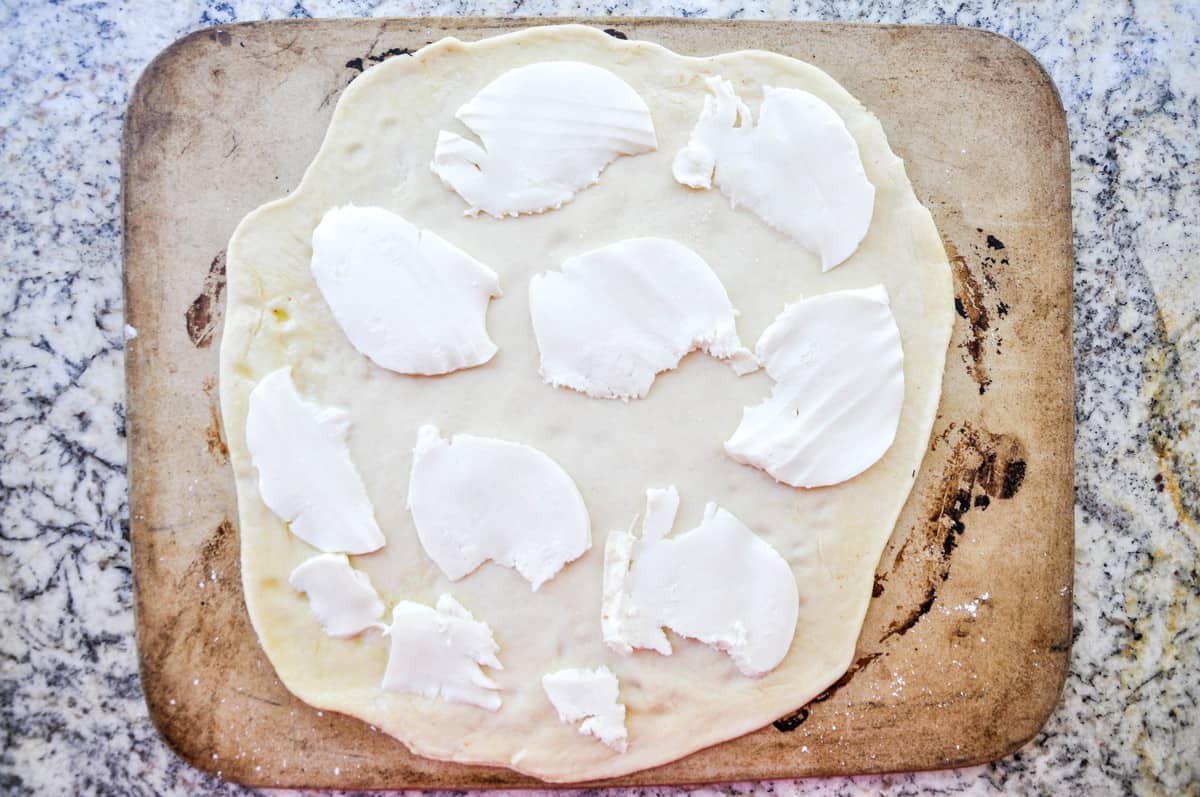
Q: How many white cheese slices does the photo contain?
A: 11